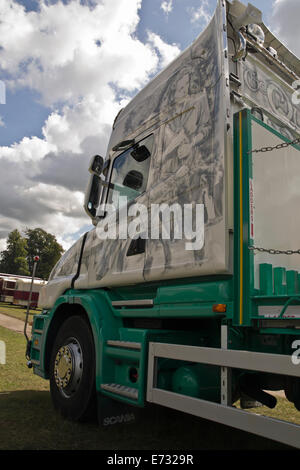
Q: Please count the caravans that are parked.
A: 2